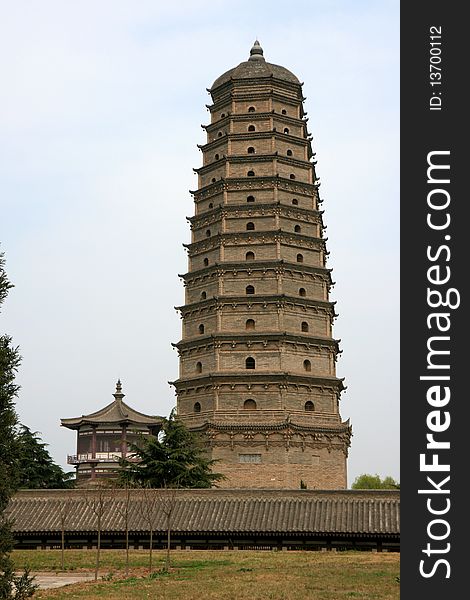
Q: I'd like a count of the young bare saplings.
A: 5